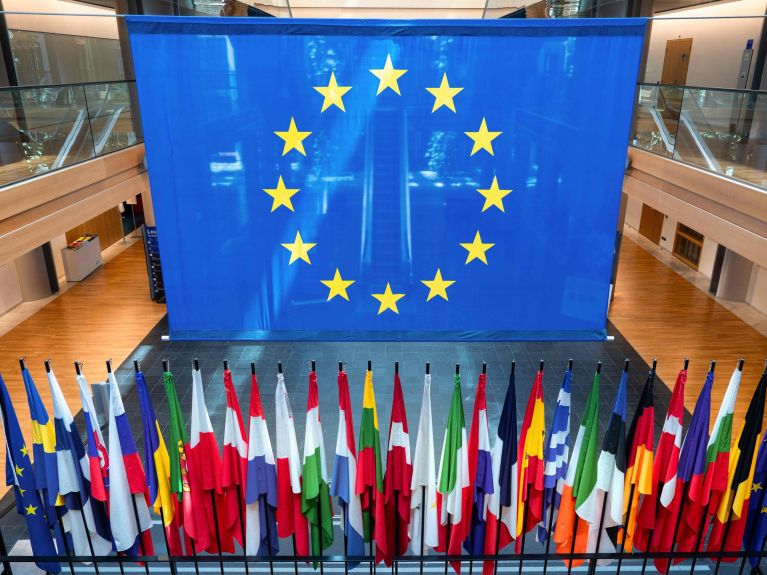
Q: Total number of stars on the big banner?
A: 12